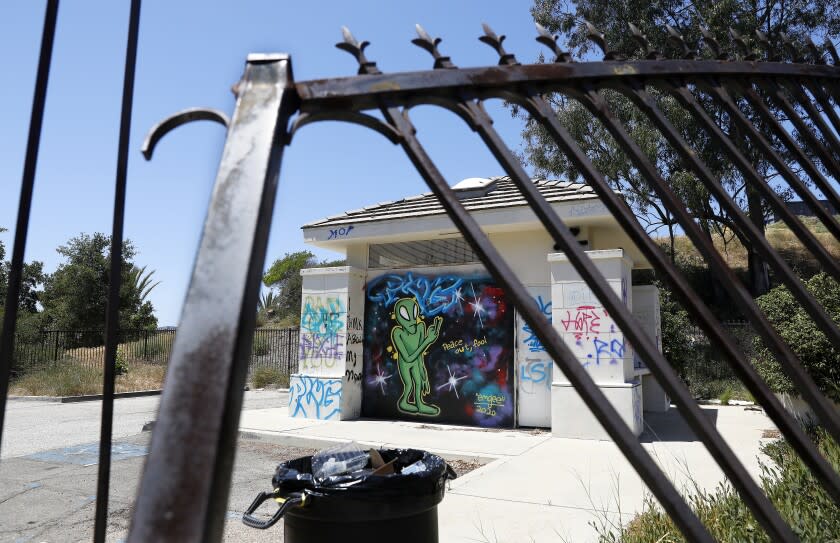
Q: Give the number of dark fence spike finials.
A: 13